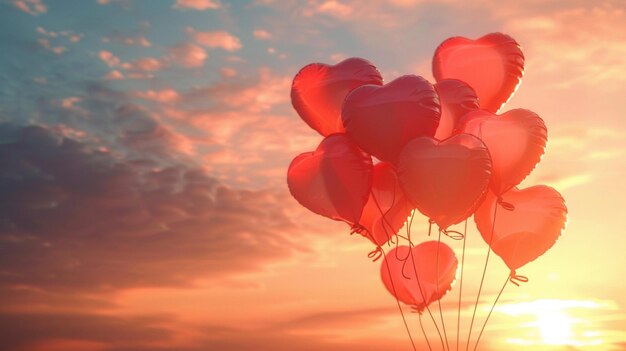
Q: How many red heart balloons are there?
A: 10